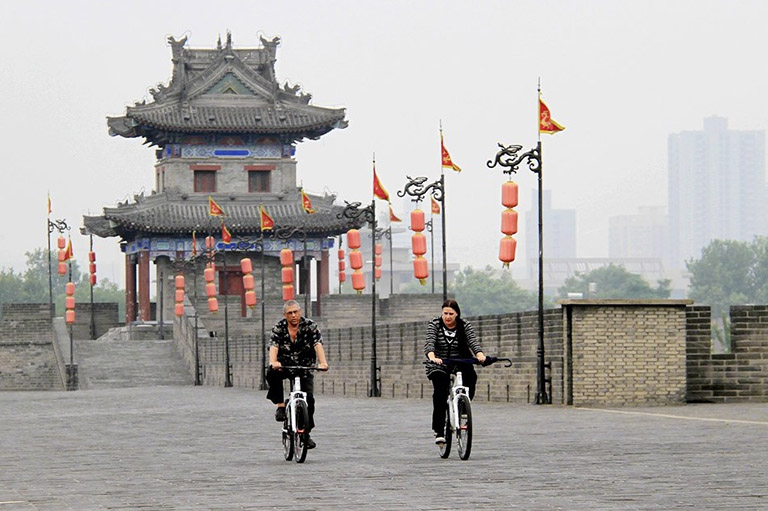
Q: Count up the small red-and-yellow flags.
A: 12